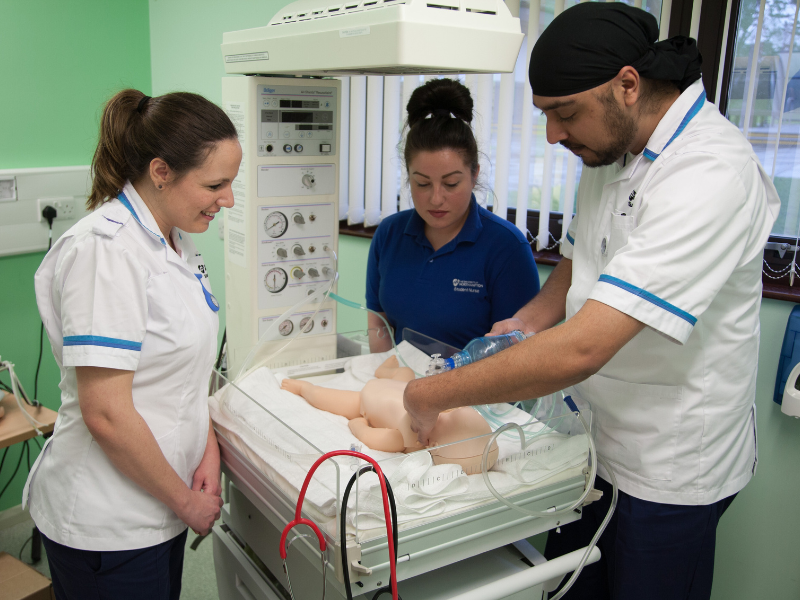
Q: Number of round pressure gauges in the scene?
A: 4